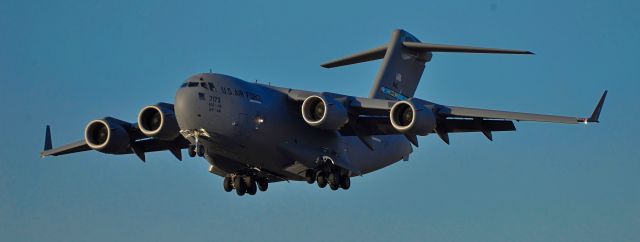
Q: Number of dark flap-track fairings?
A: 6